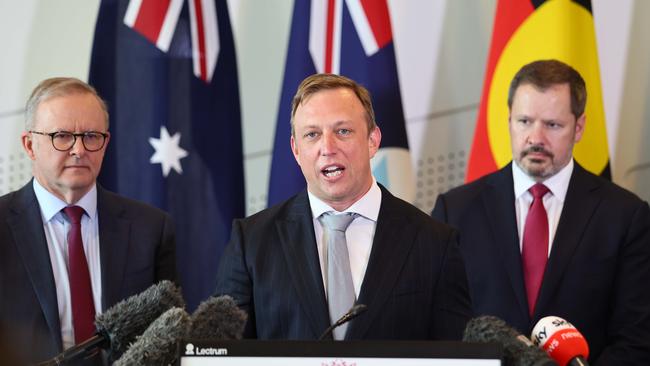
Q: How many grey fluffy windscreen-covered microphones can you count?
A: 4